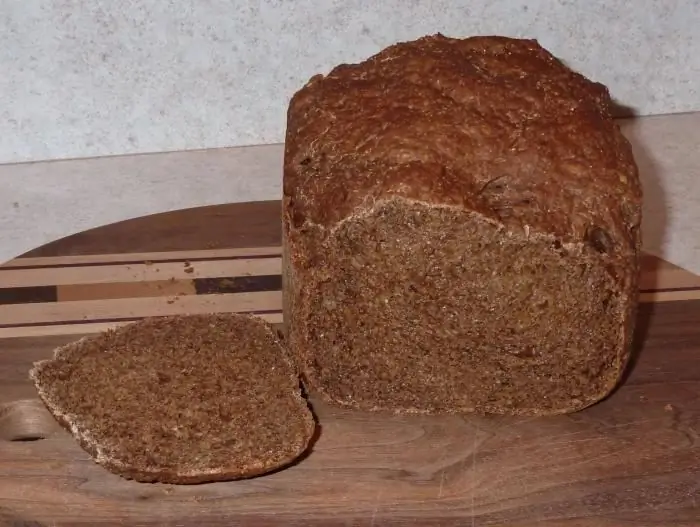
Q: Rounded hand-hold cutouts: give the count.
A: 1